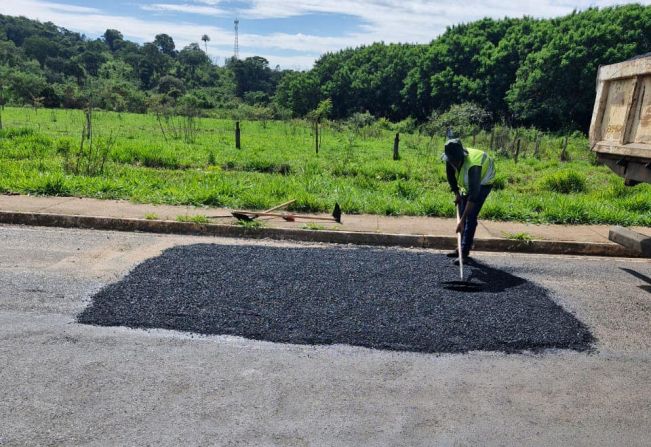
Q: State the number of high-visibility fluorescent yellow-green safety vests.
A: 1